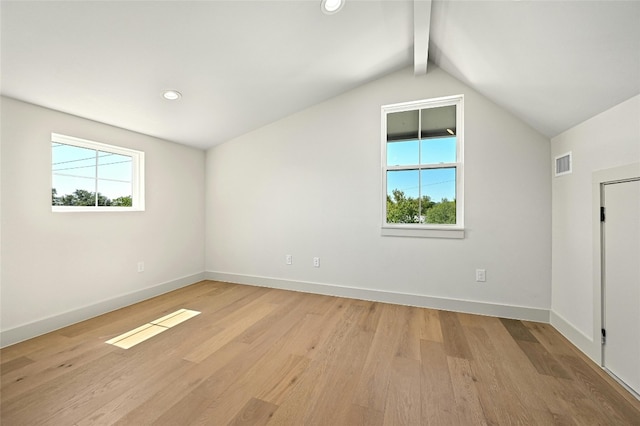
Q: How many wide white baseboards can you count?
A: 3